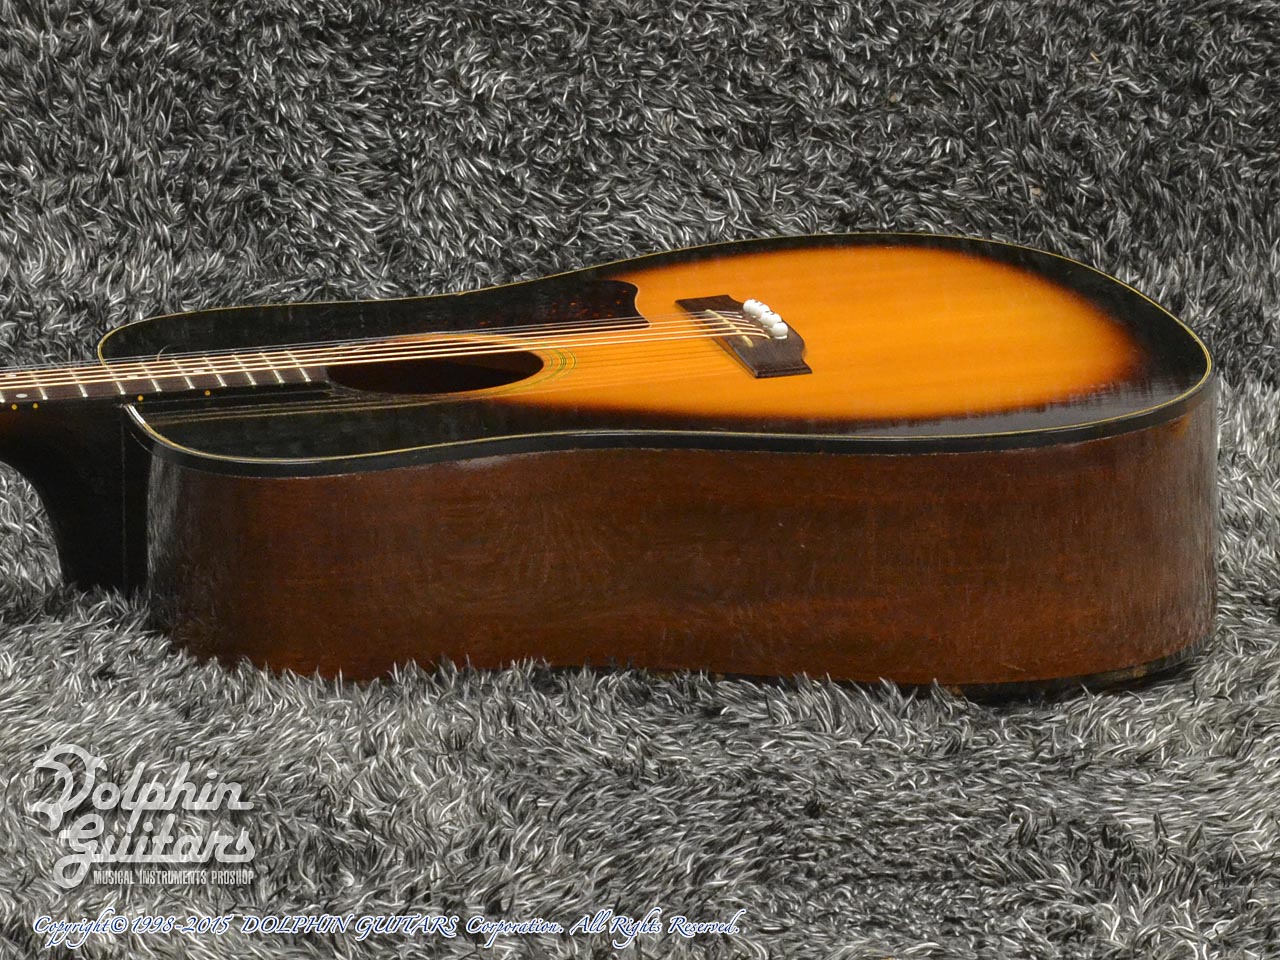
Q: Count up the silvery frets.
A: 10